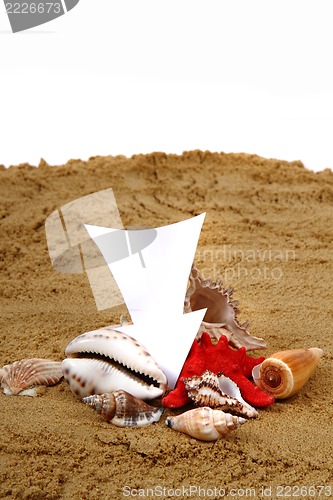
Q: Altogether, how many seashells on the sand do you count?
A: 7